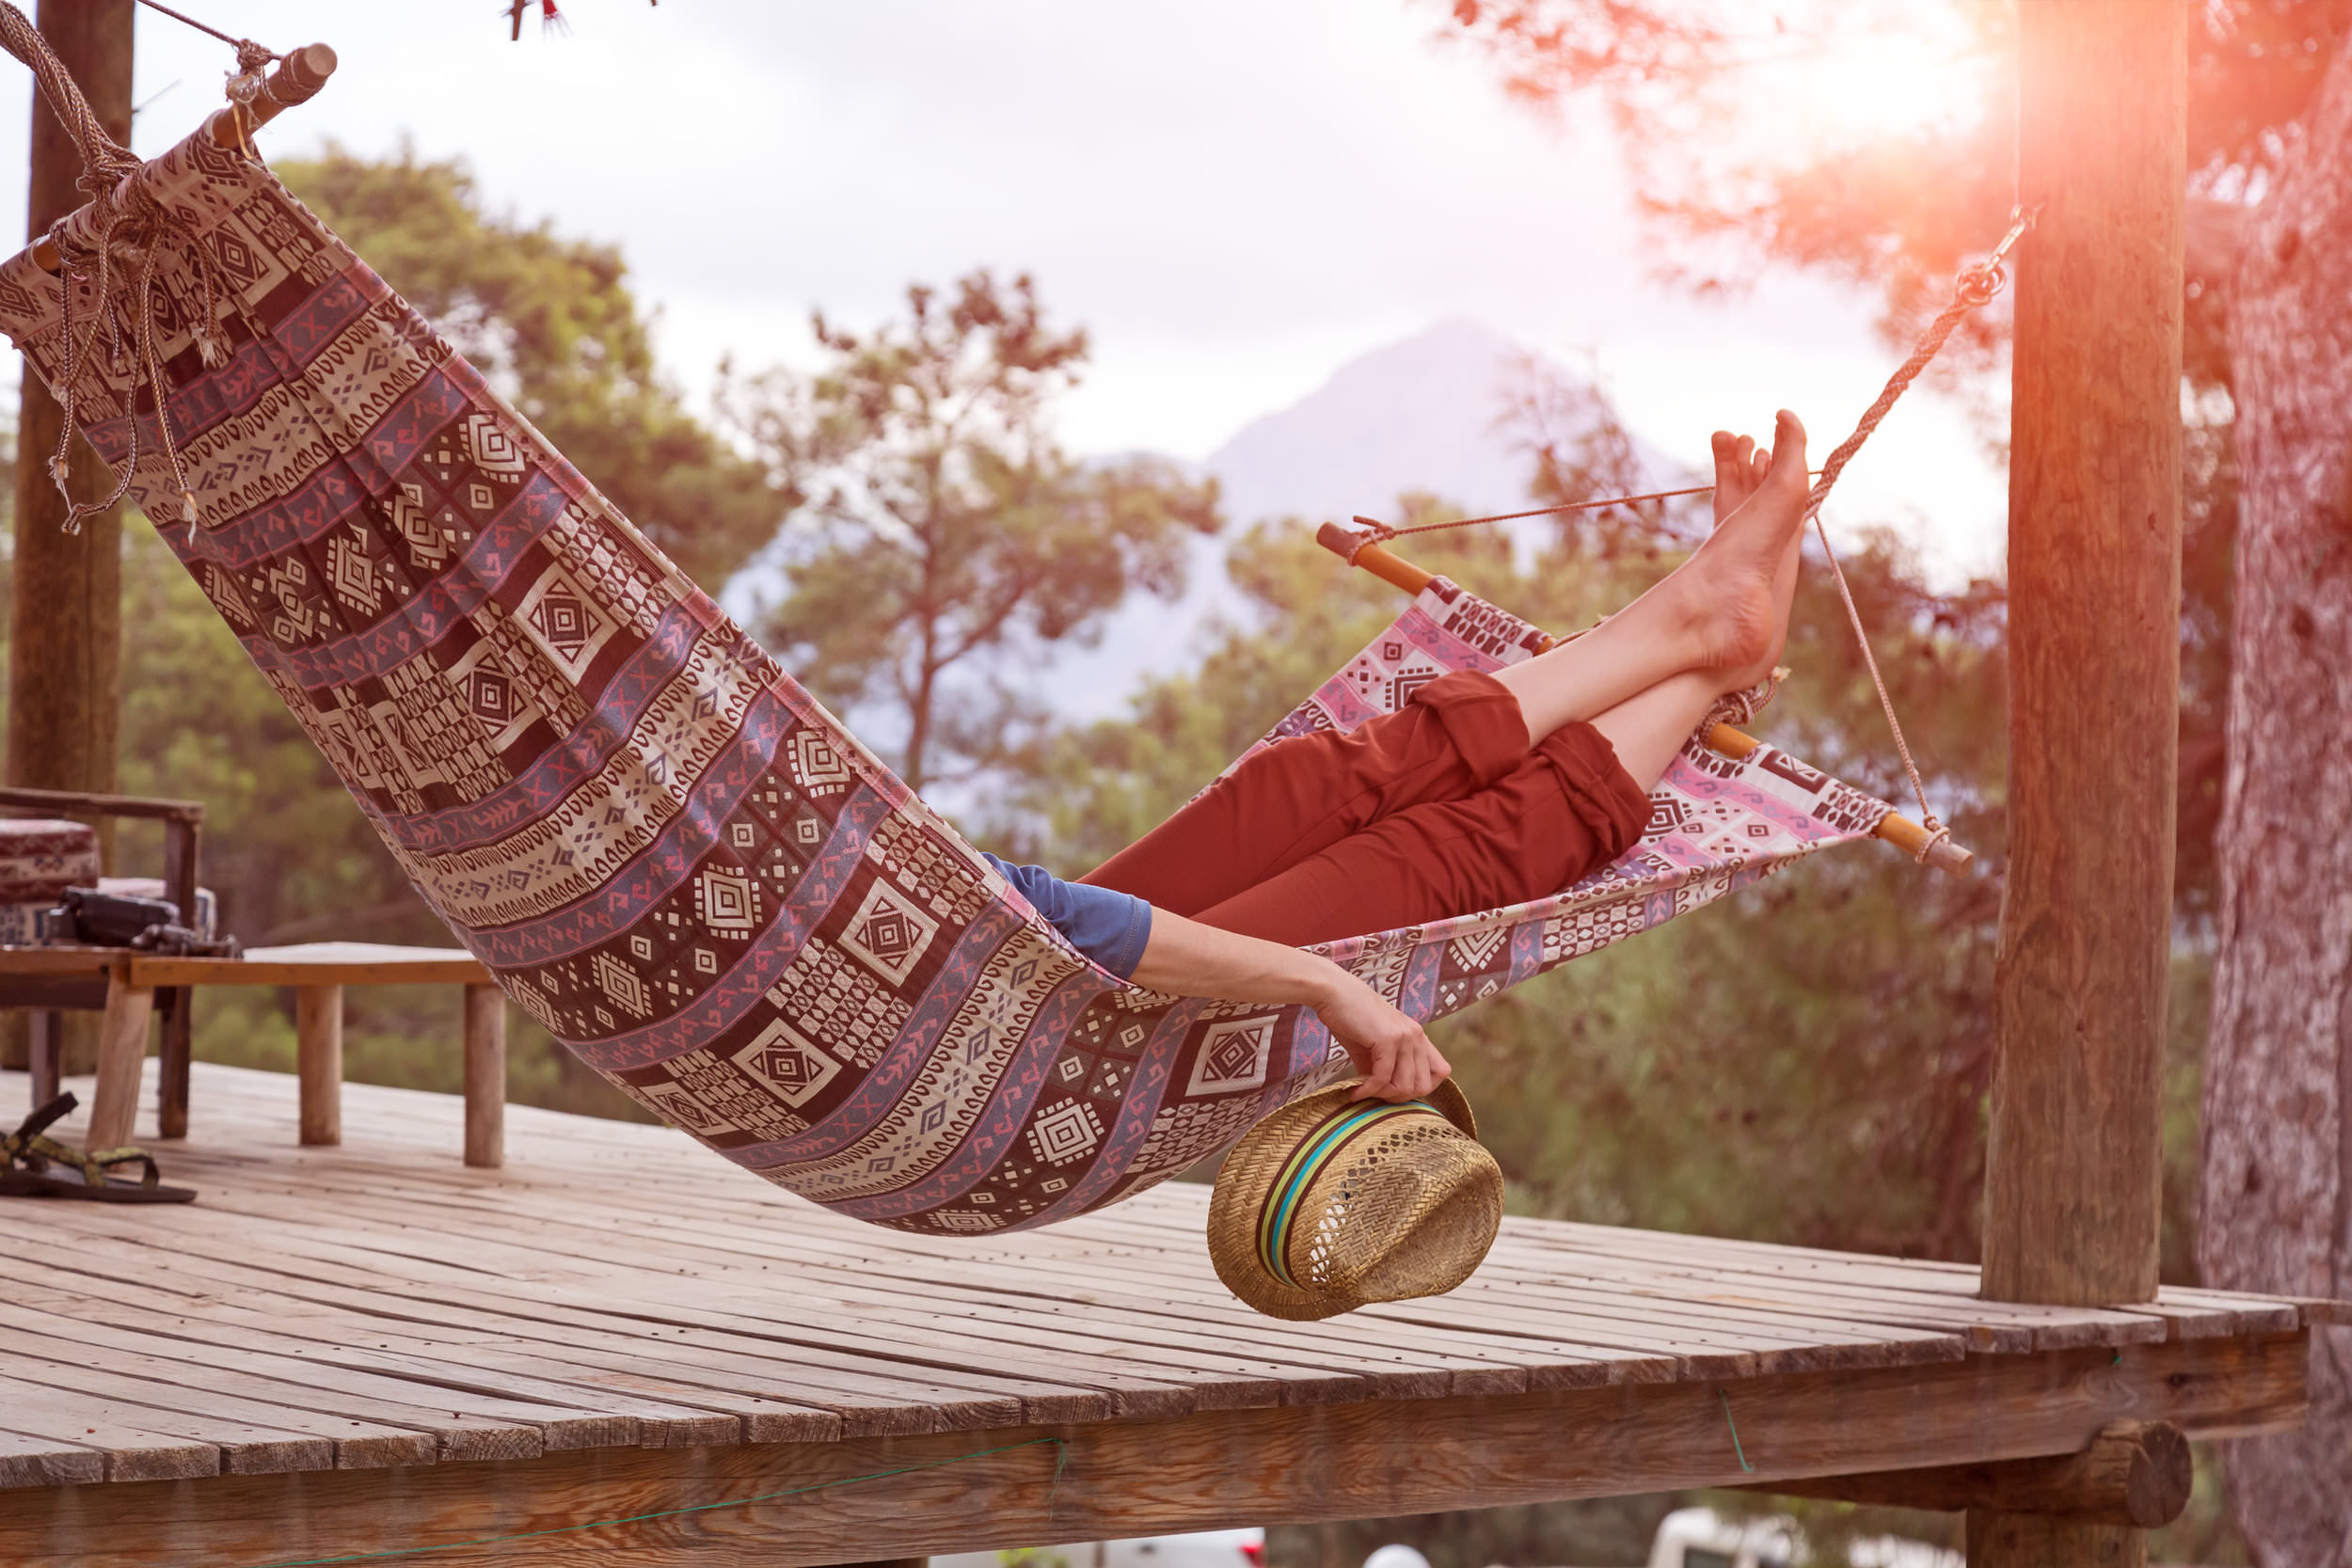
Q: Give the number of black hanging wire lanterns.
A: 0